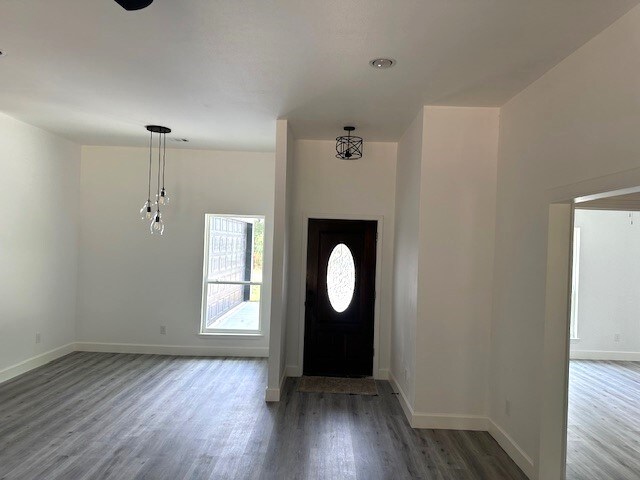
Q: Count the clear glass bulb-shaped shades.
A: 3